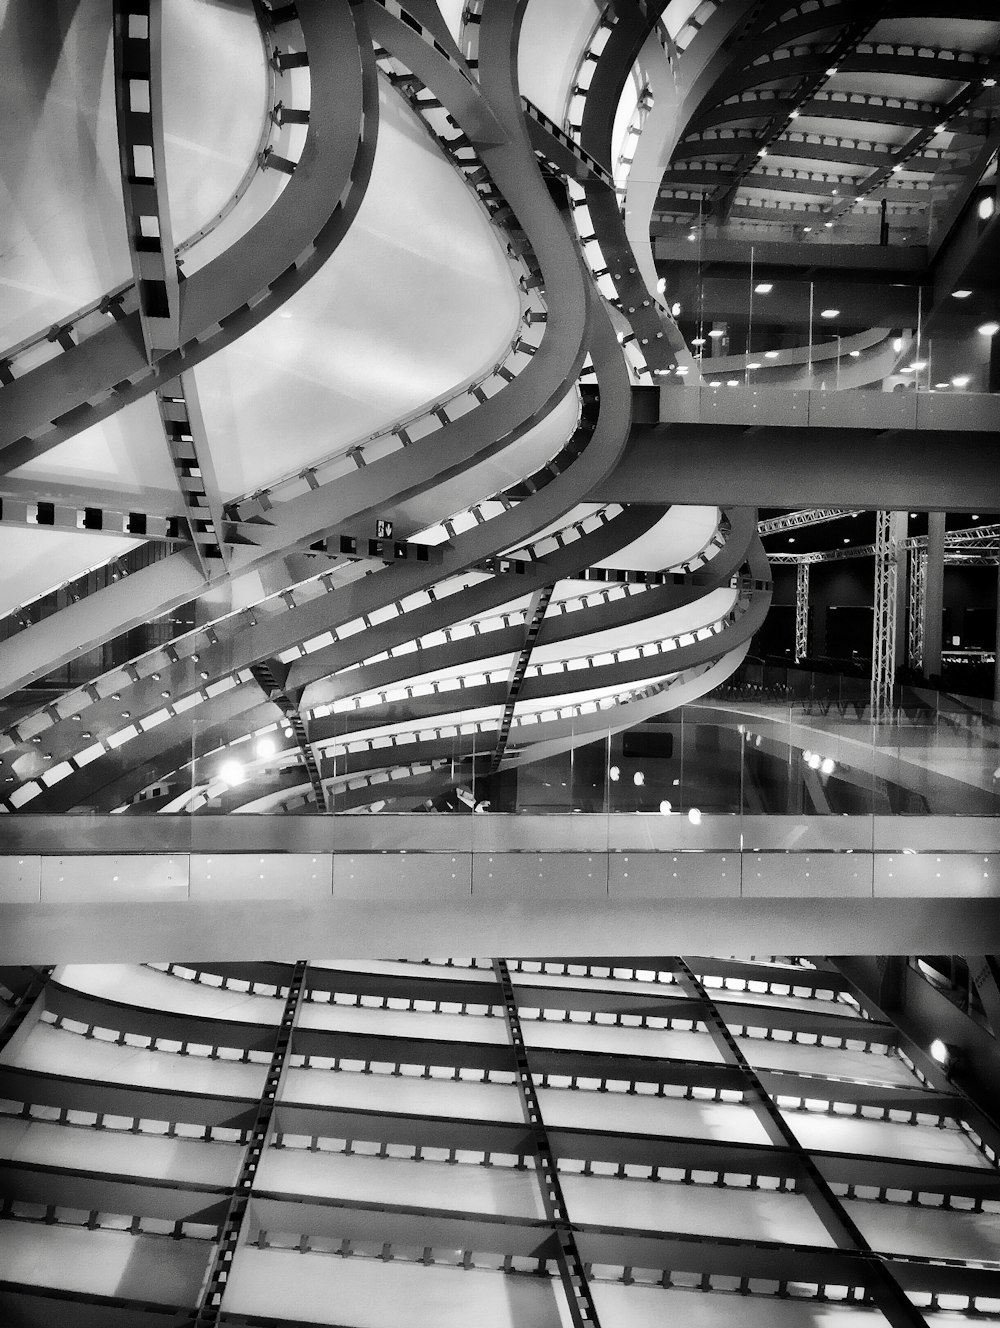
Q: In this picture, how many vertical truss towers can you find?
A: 3